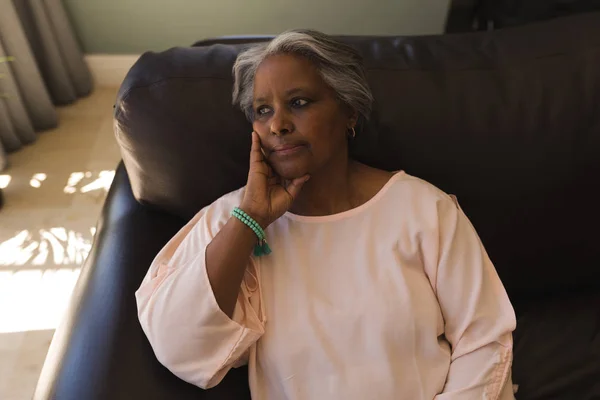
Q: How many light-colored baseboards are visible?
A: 1